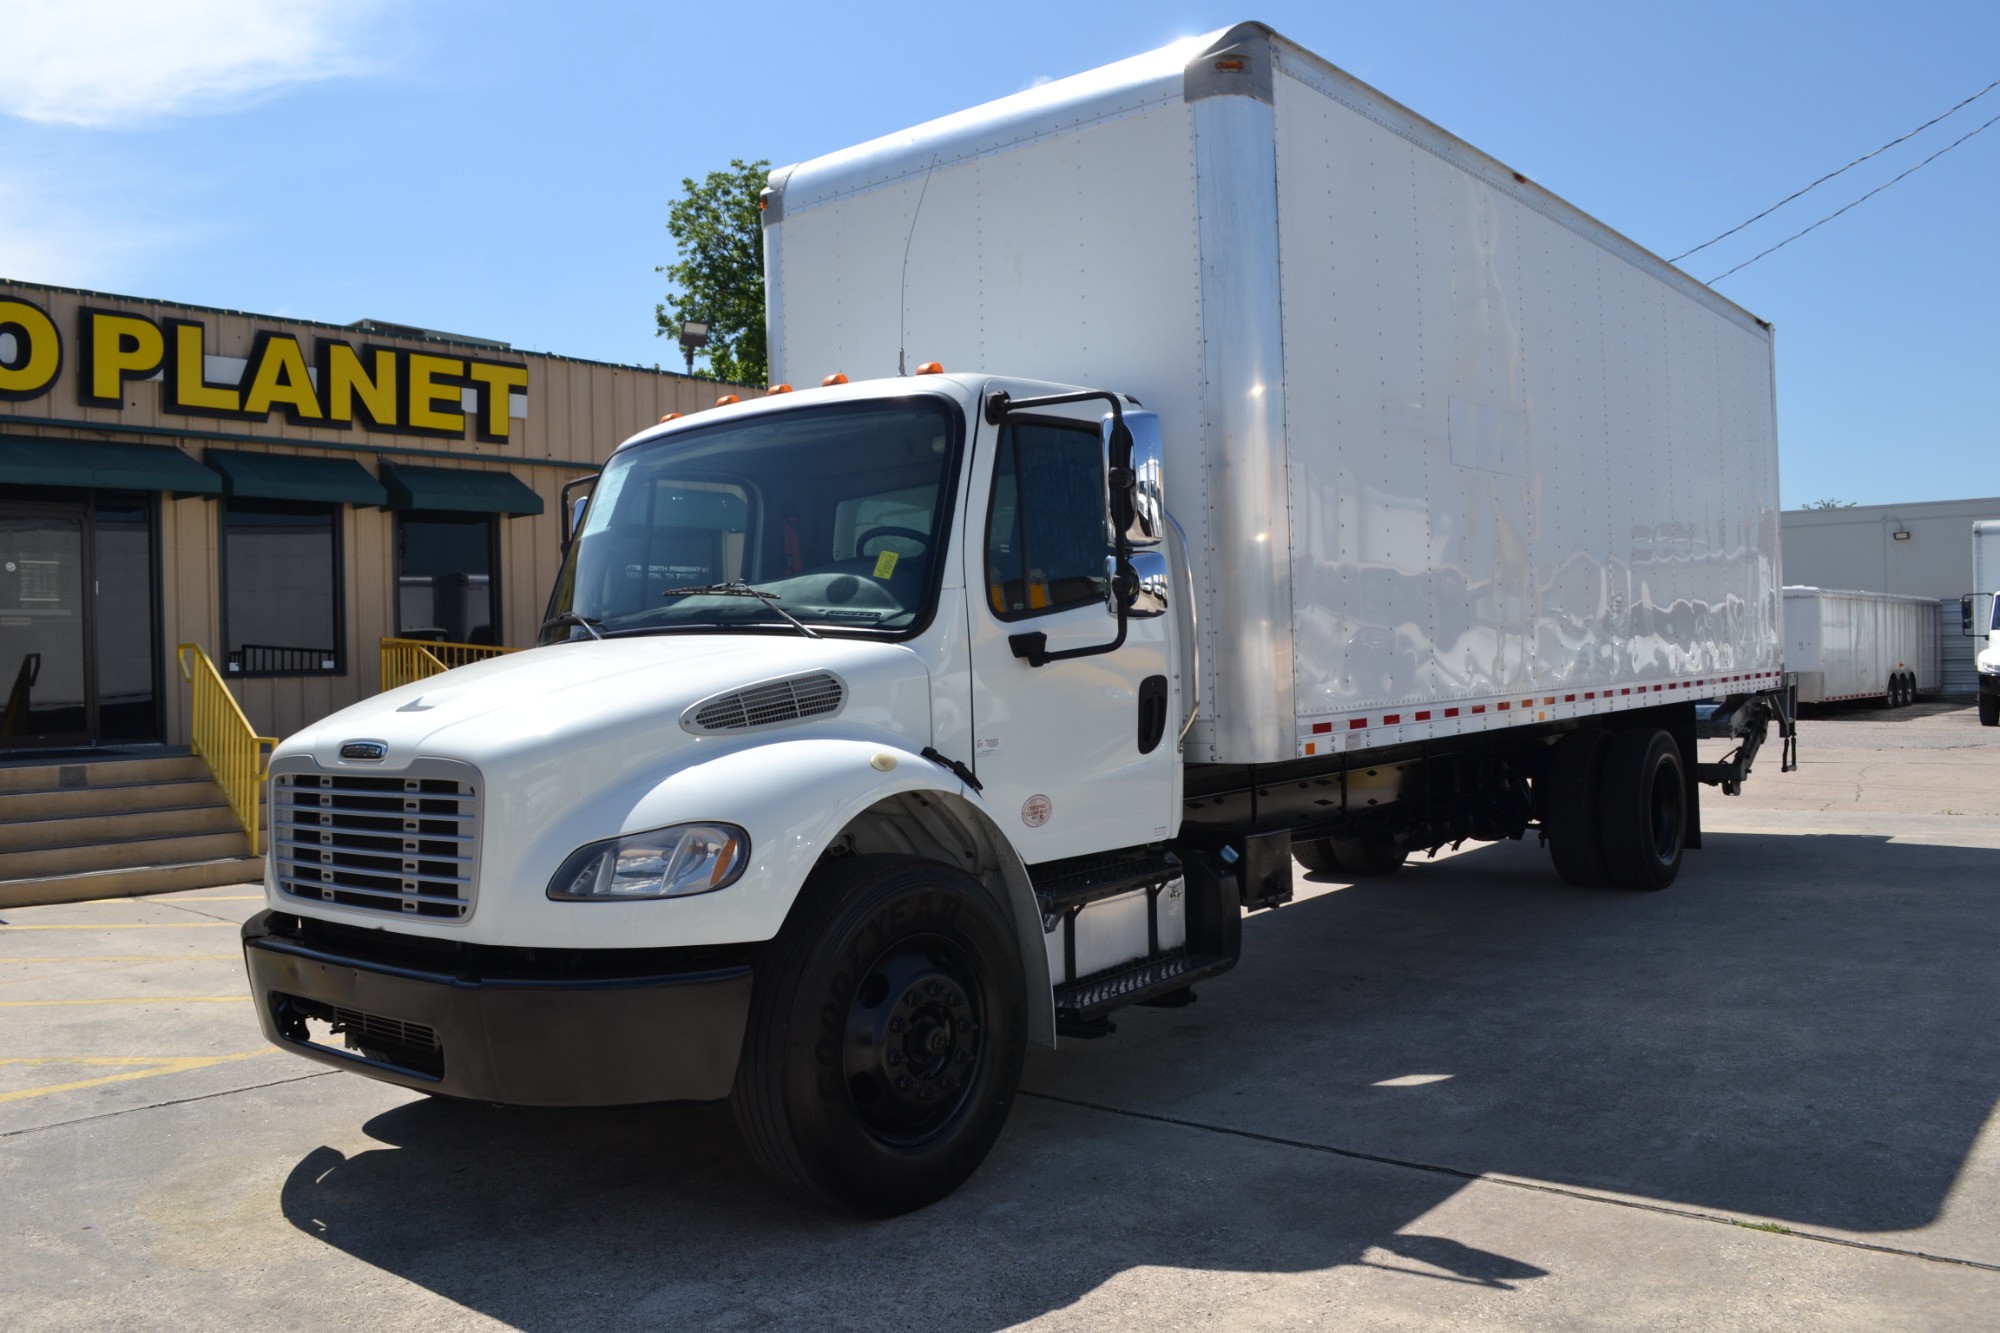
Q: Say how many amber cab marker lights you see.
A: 5